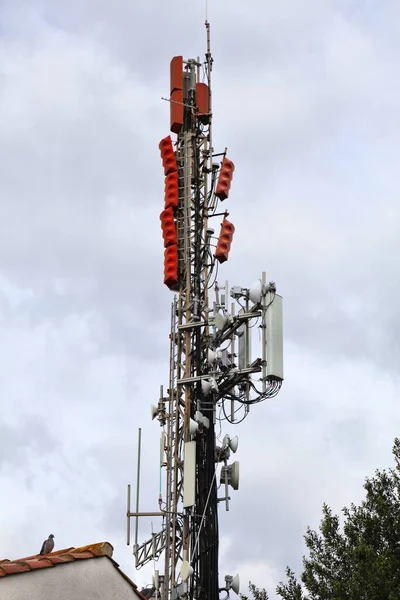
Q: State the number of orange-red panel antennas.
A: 9